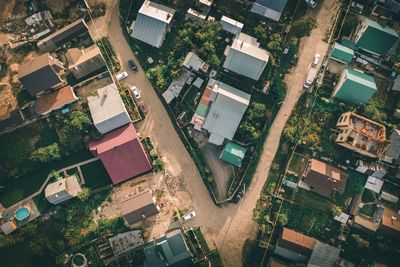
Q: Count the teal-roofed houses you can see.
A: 4